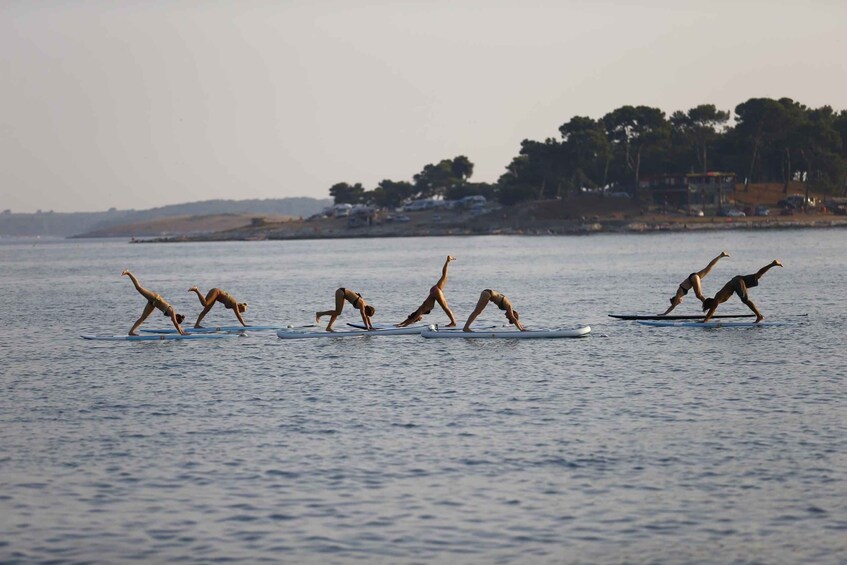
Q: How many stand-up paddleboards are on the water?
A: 7